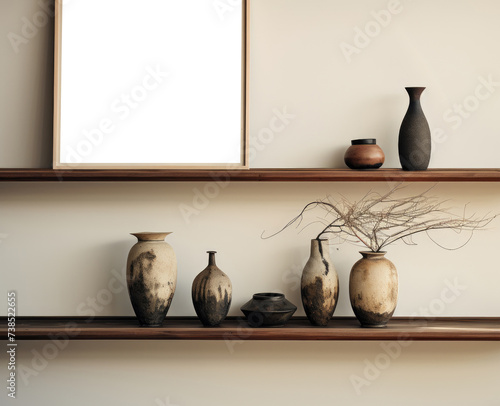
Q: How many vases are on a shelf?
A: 7